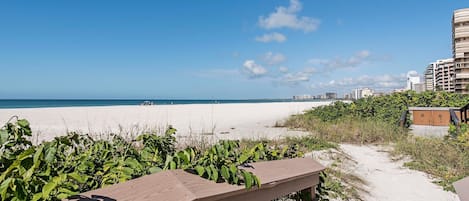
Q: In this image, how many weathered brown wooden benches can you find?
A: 1